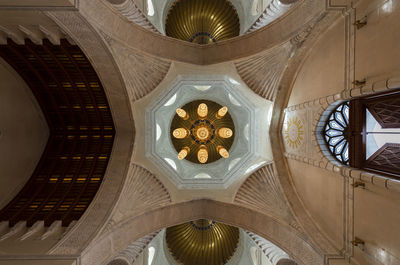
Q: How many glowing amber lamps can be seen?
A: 9